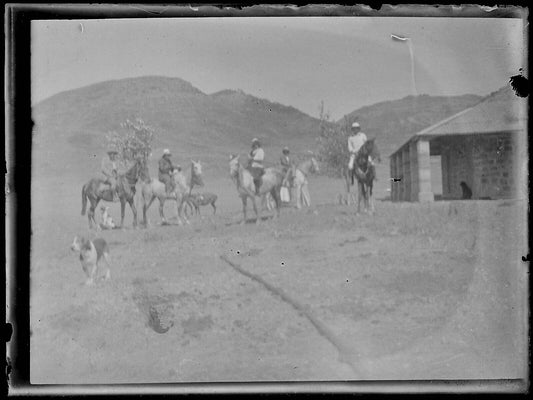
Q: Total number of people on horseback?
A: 5